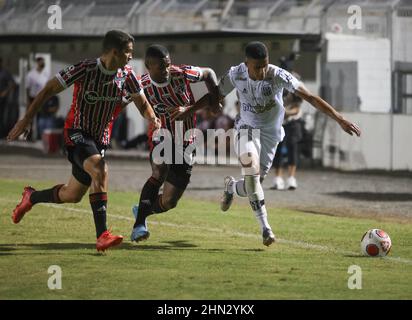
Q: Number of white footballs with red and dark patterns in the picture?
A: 1